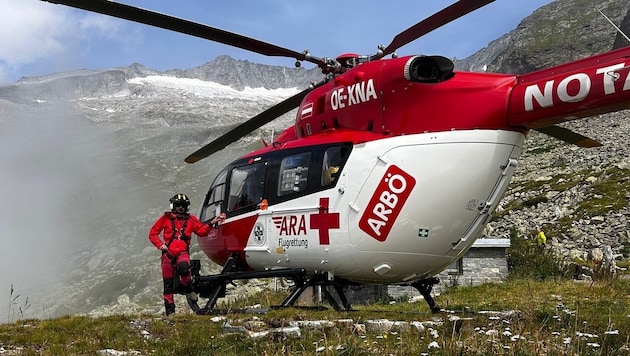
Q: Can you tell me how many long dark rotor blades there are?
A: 4